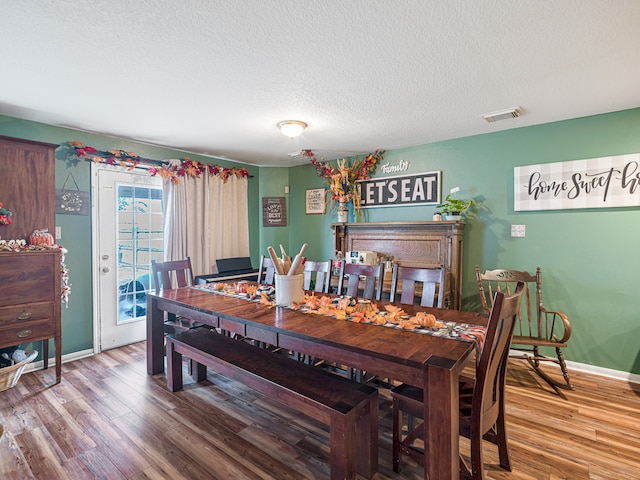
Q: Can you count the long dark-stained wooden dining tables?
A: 1